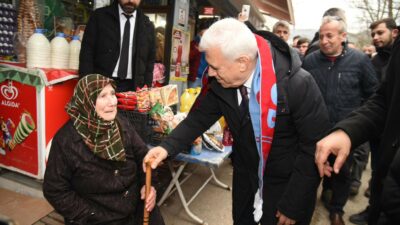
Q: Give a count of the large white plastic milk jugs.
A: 3